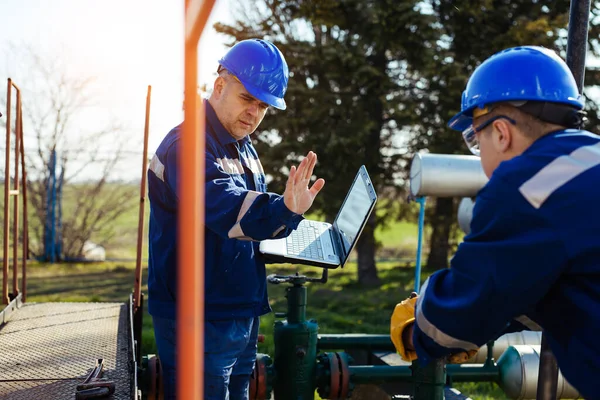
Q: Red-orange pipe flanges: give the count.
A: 3